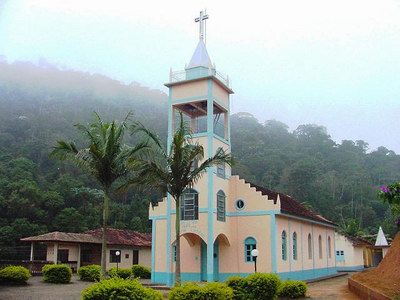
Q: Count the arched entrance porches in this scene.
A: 2